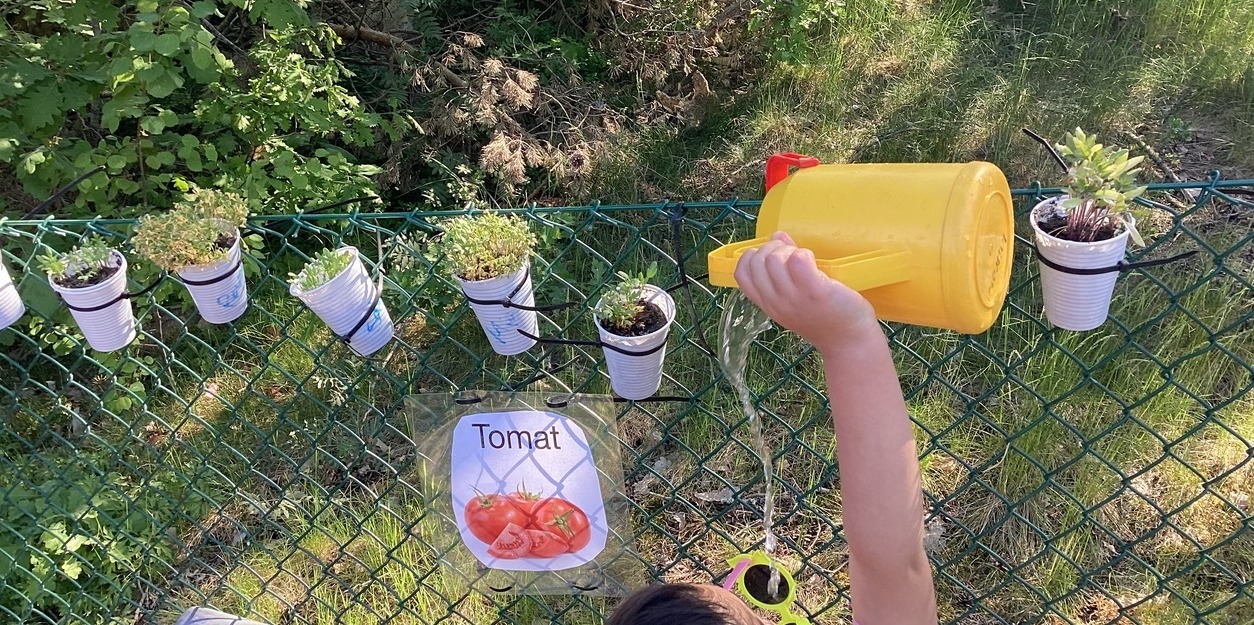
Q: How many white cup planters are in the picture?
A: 7